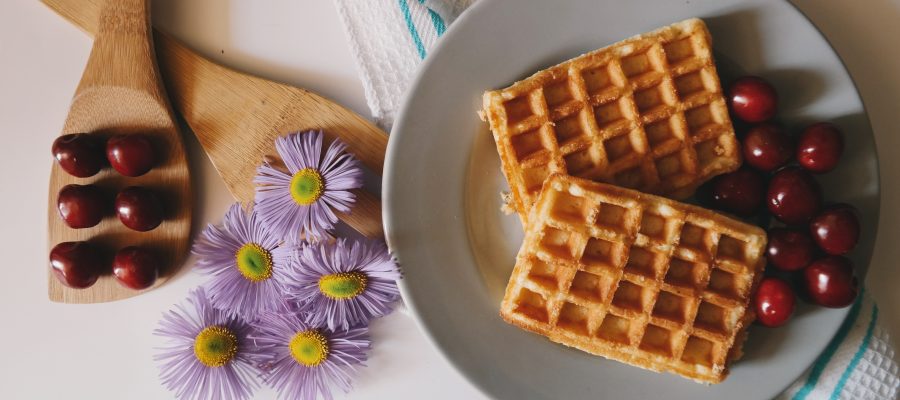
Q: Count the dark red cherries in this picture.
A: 15